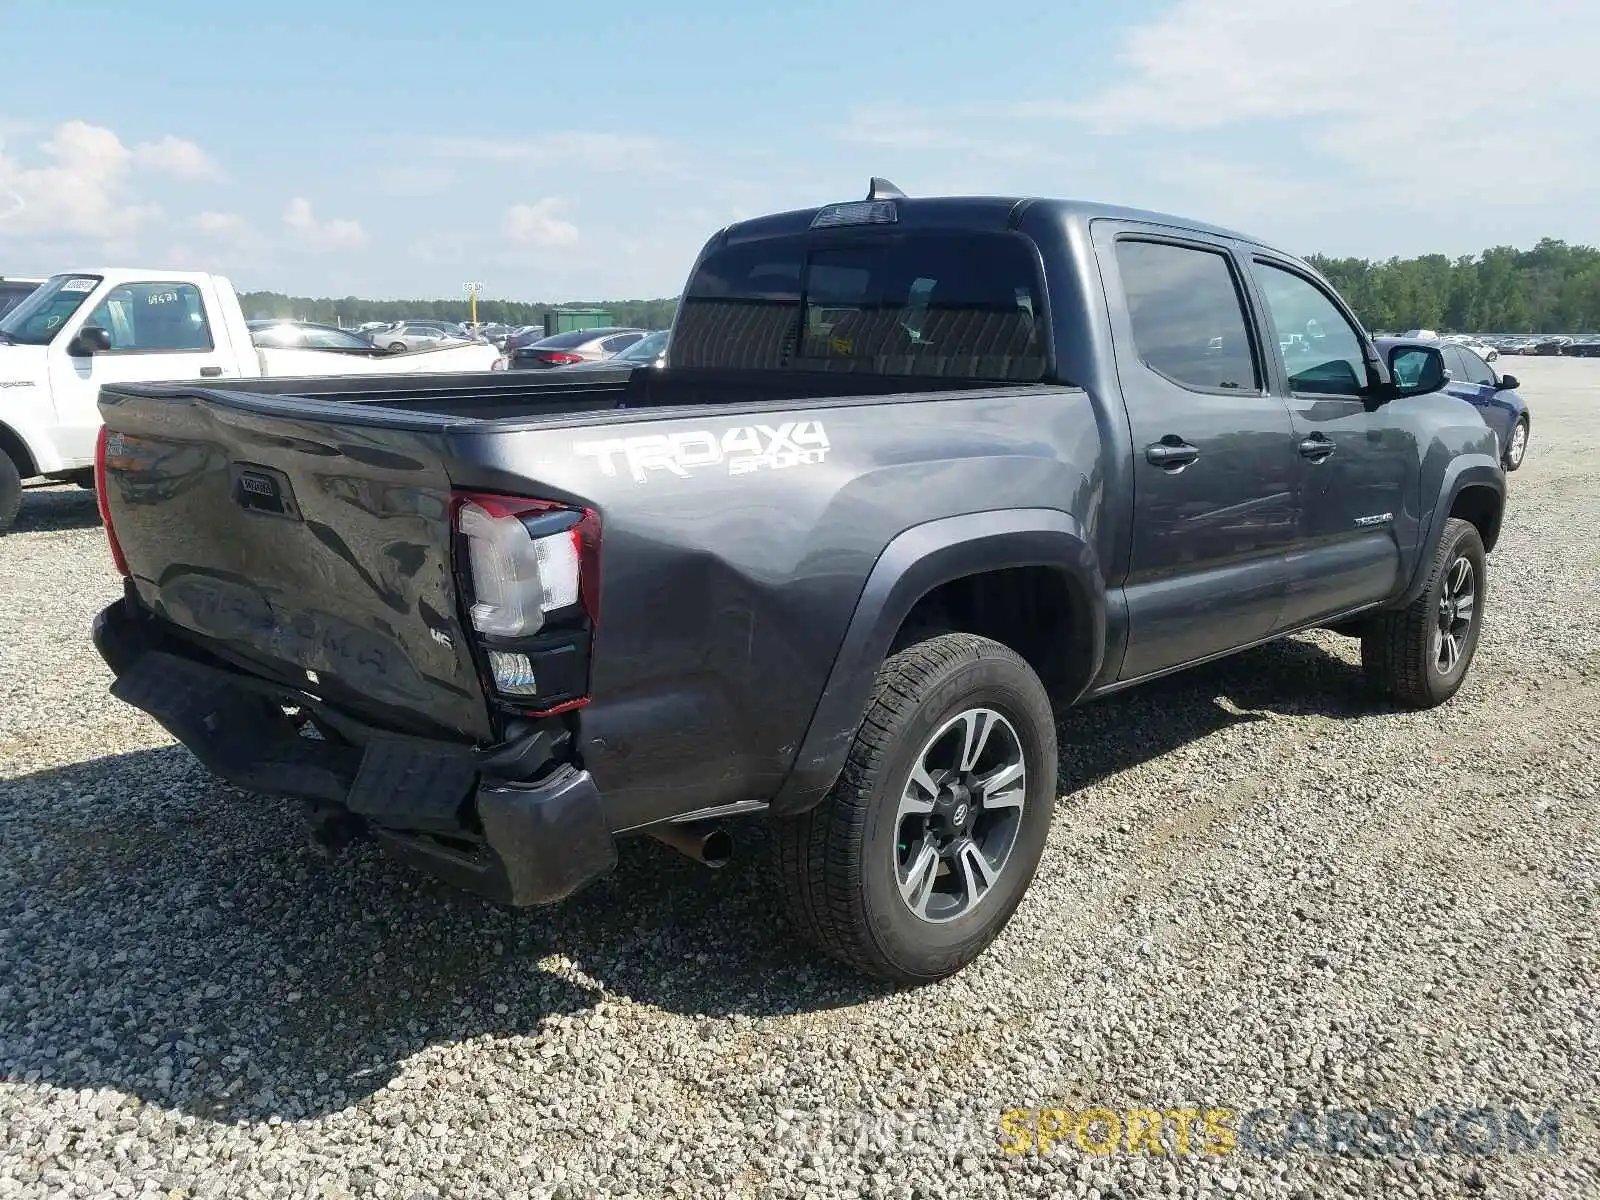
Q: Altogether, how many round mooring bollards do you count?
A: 0